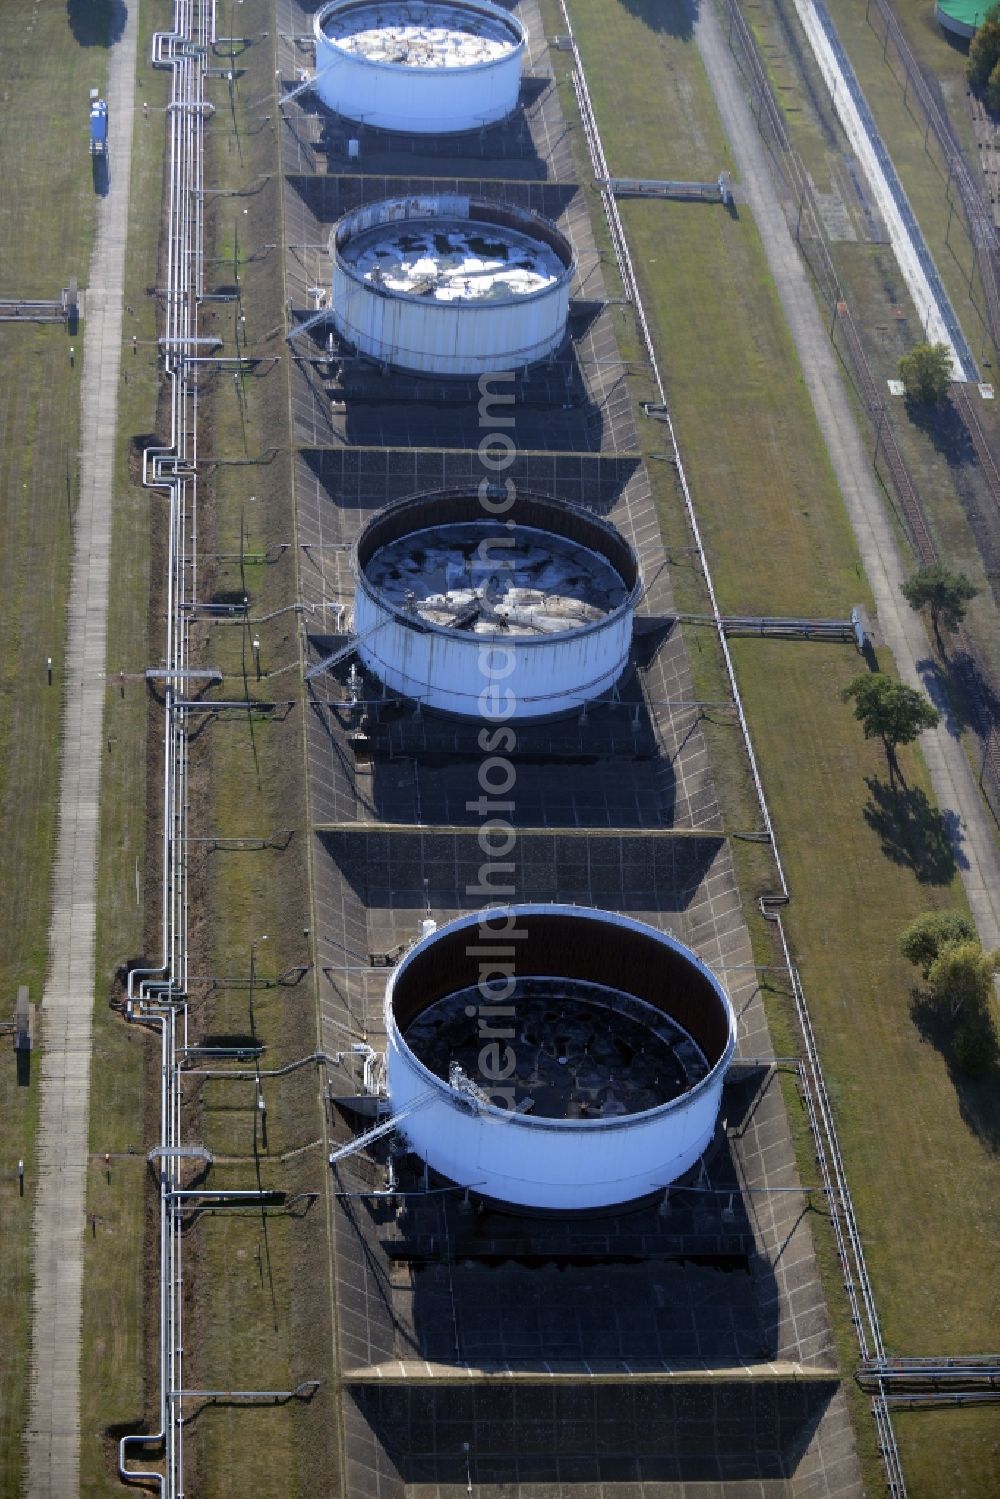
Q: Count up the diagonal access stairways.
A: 4